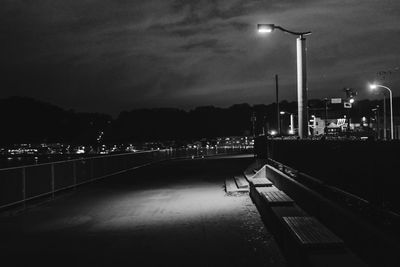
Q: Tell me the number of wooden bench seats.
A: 3